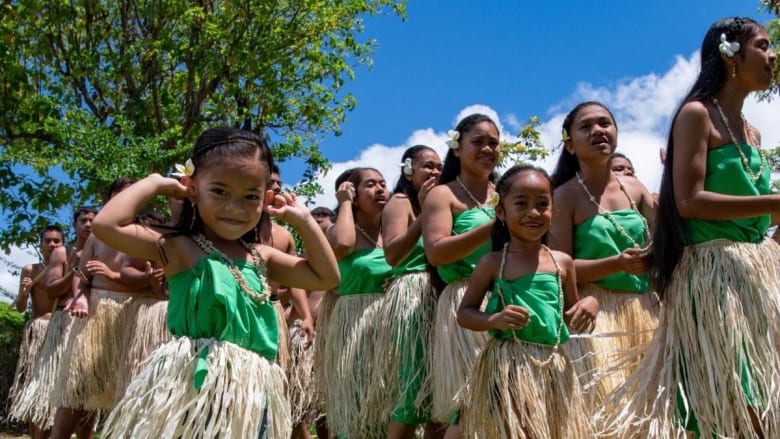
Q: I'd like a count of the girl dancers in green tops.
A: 7